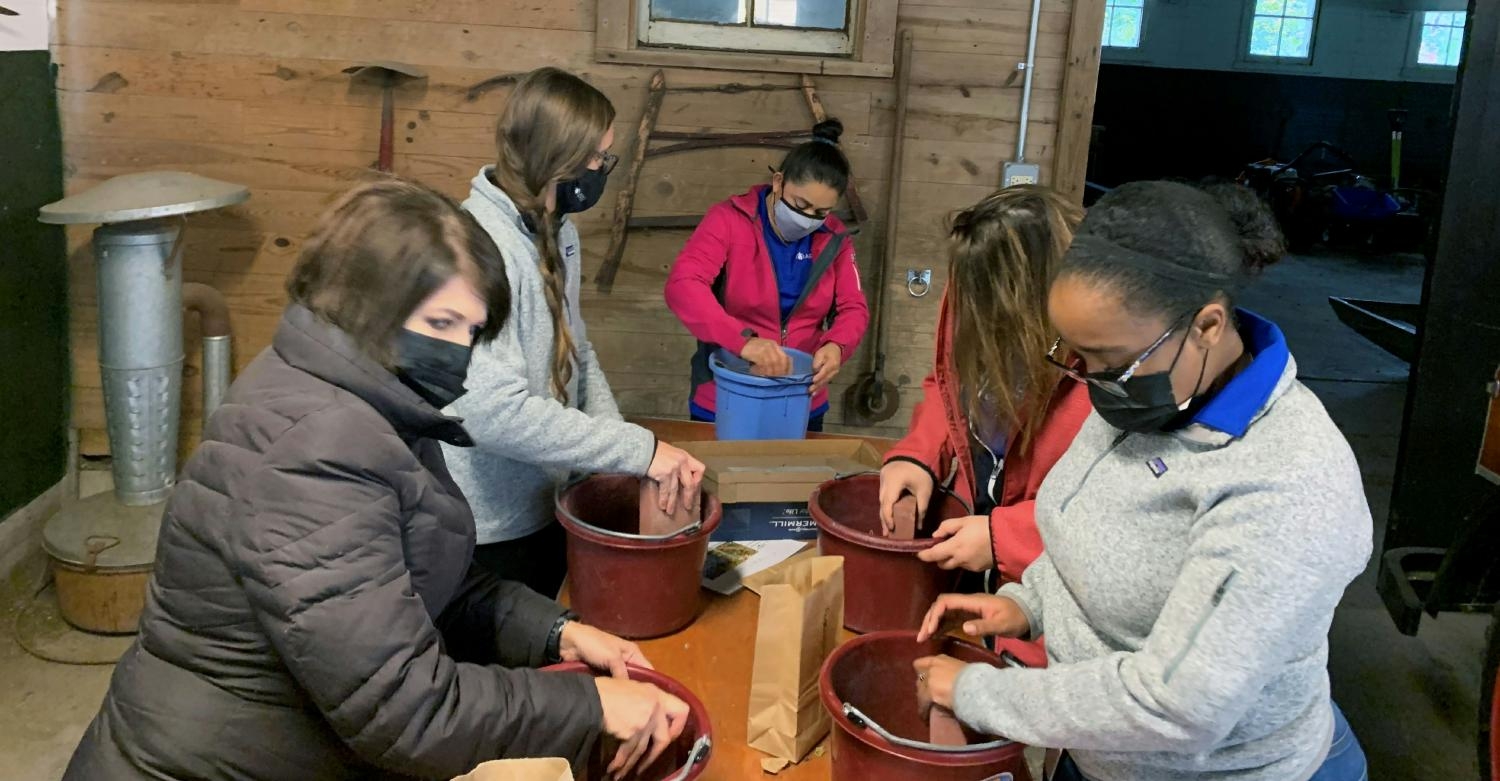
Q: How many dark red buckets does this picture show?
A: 4